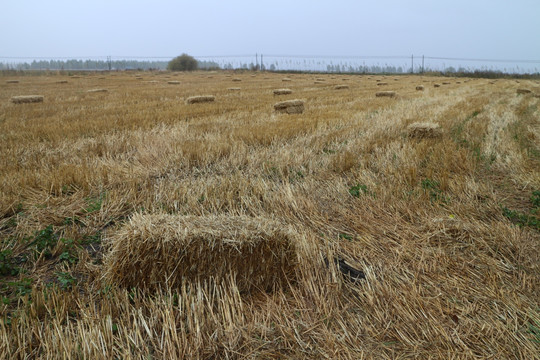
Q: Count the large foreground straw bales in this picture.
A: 1